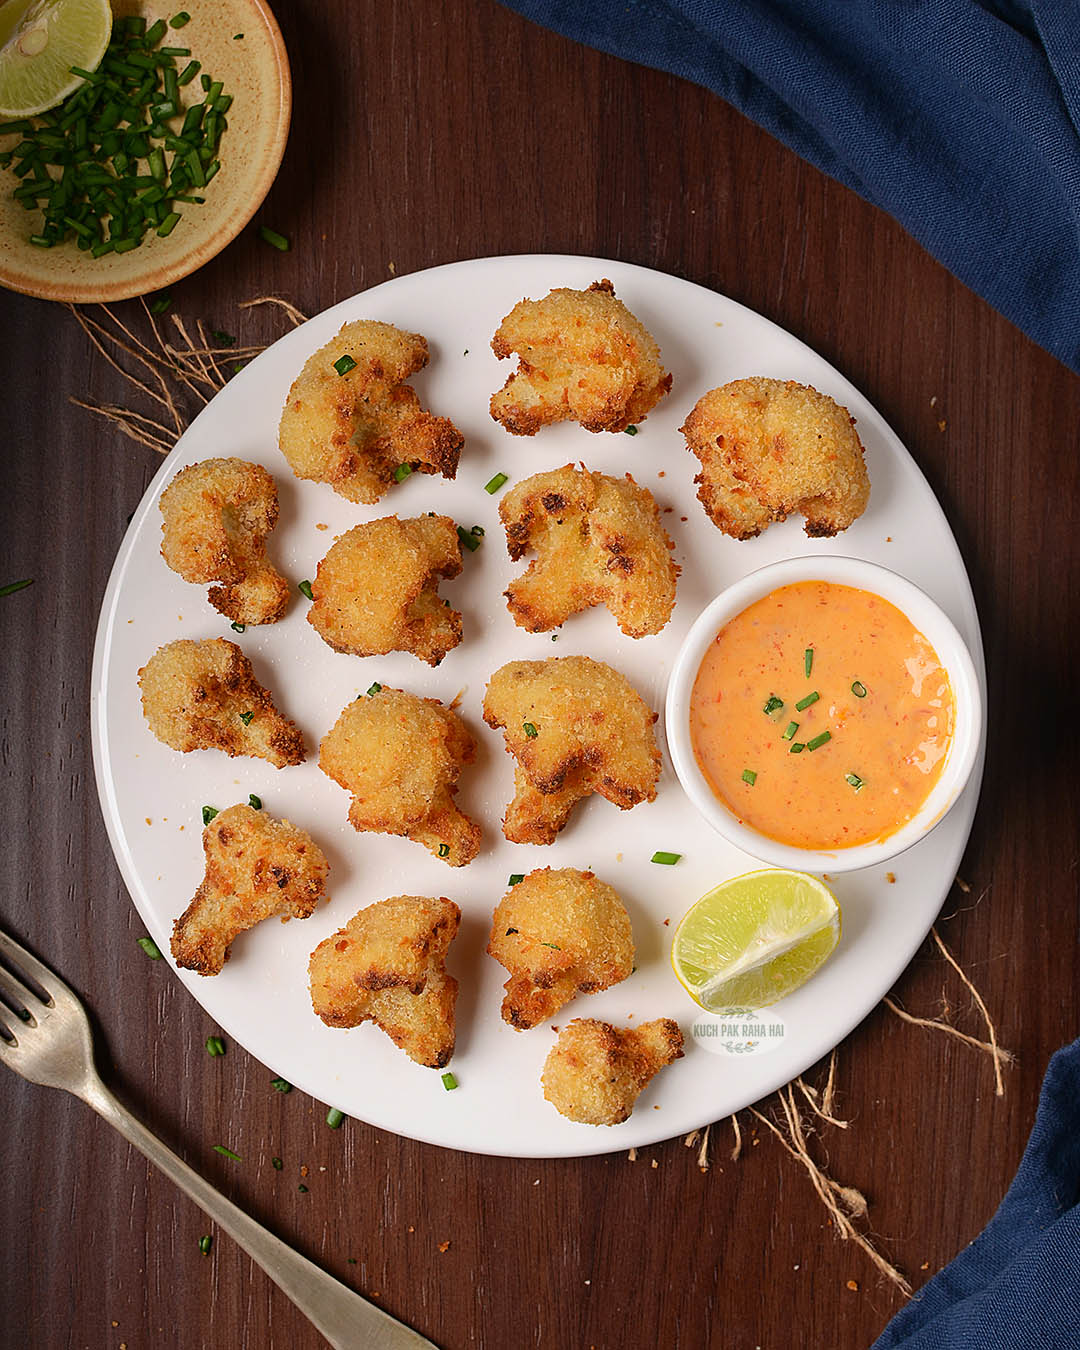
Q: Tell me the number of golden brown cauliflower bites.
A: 13